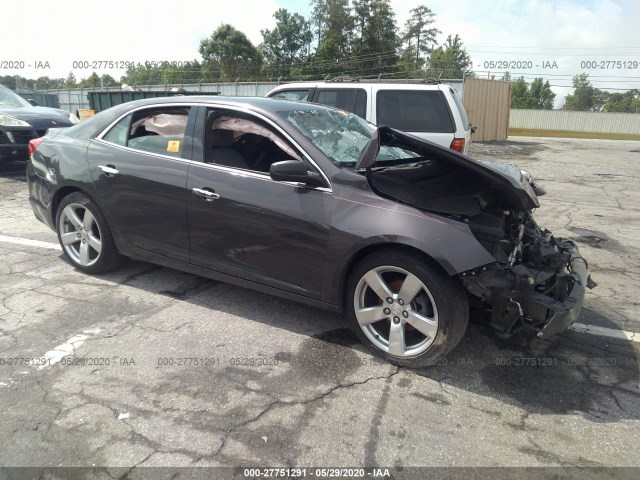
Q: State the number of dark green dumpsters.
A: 2